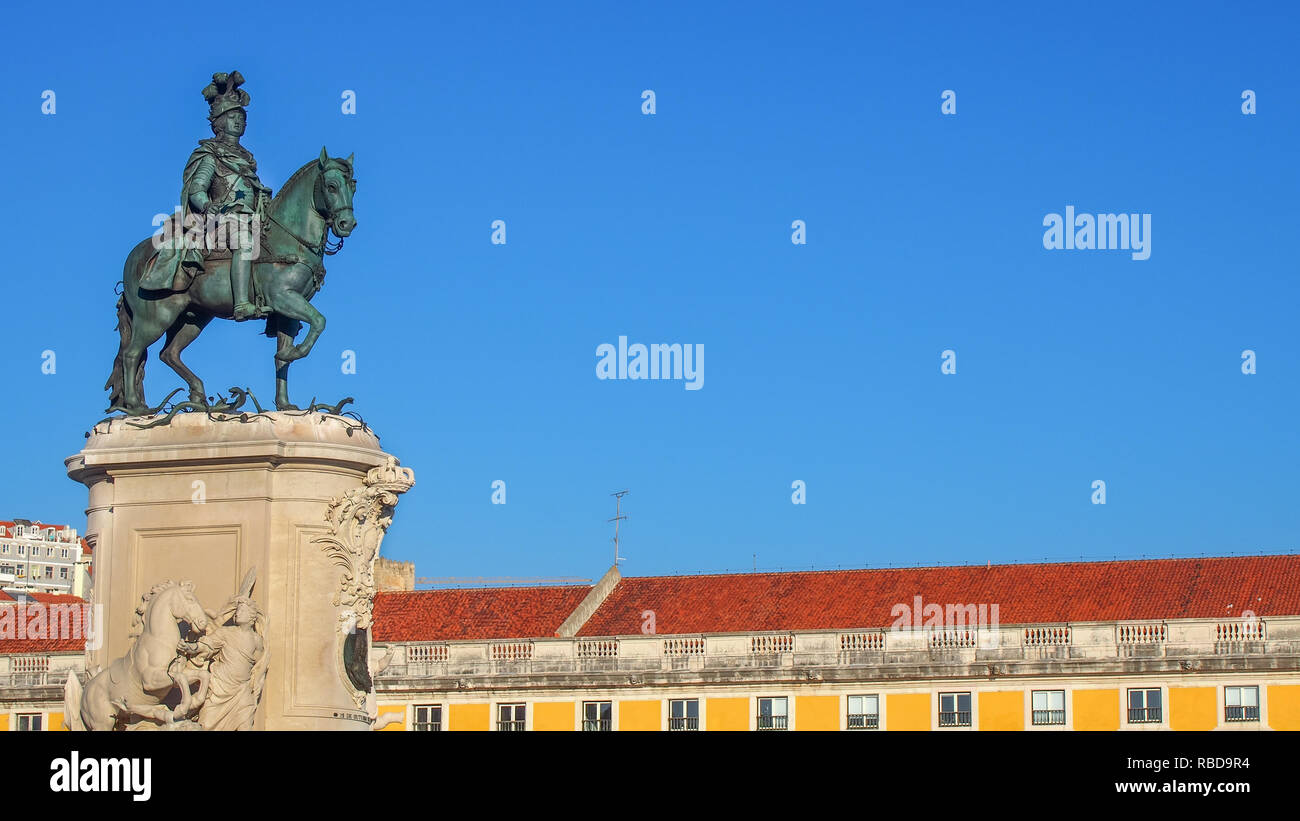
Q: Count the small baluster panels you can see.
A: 11